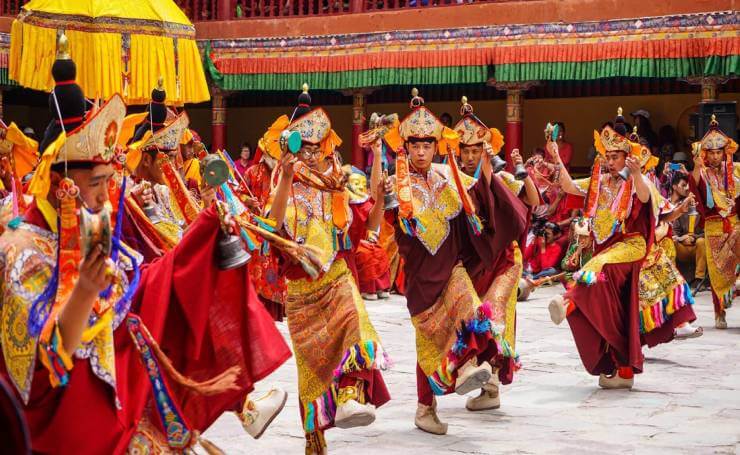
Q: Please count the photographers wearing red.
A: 1